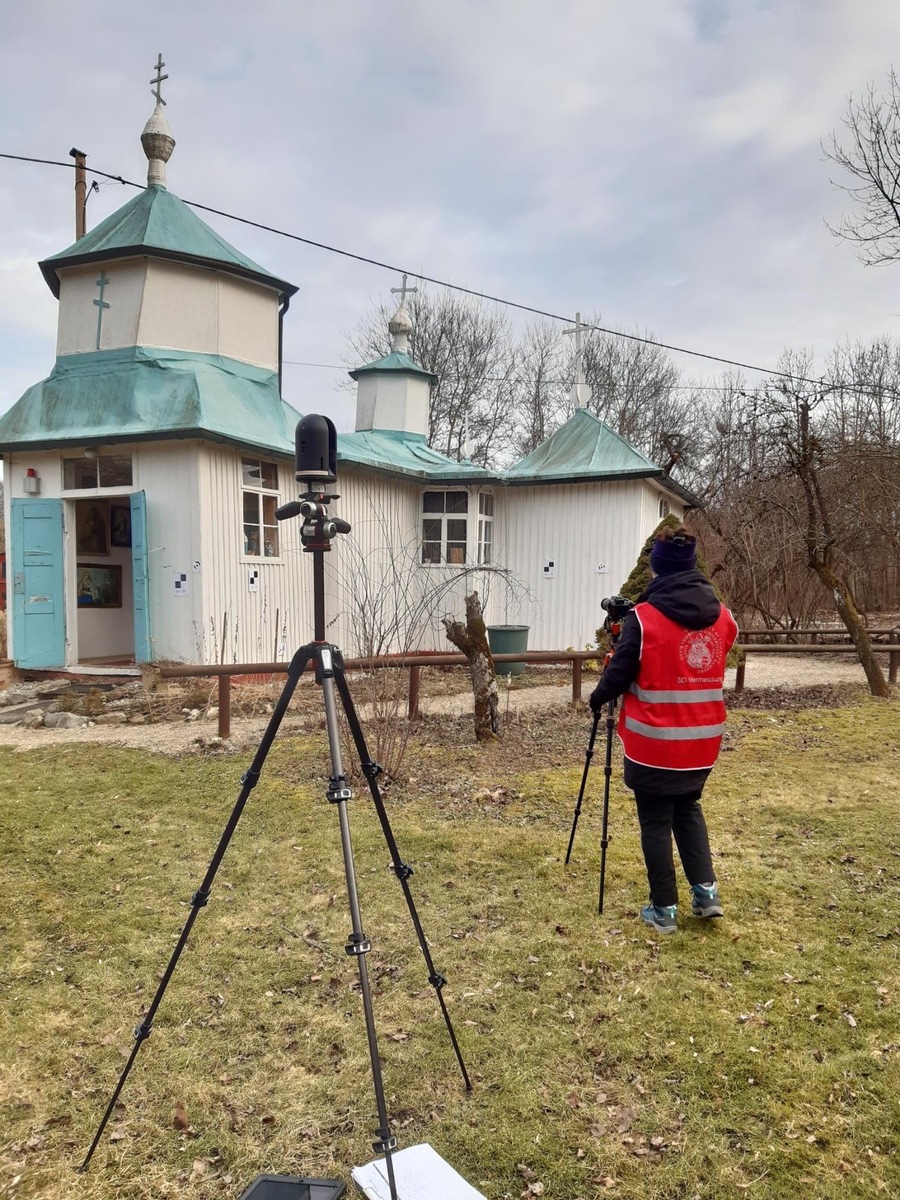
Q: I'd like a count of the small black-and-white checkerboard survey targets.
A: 3